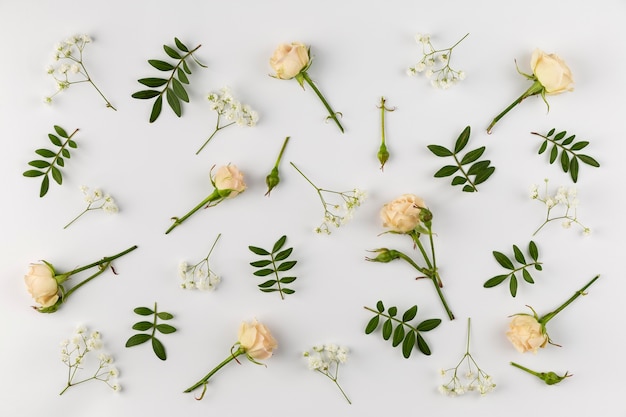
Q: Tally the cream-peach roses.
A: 7